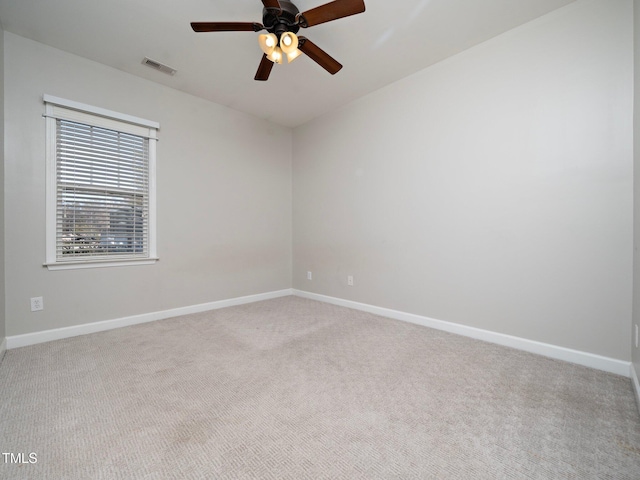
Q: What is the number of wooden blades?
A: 5